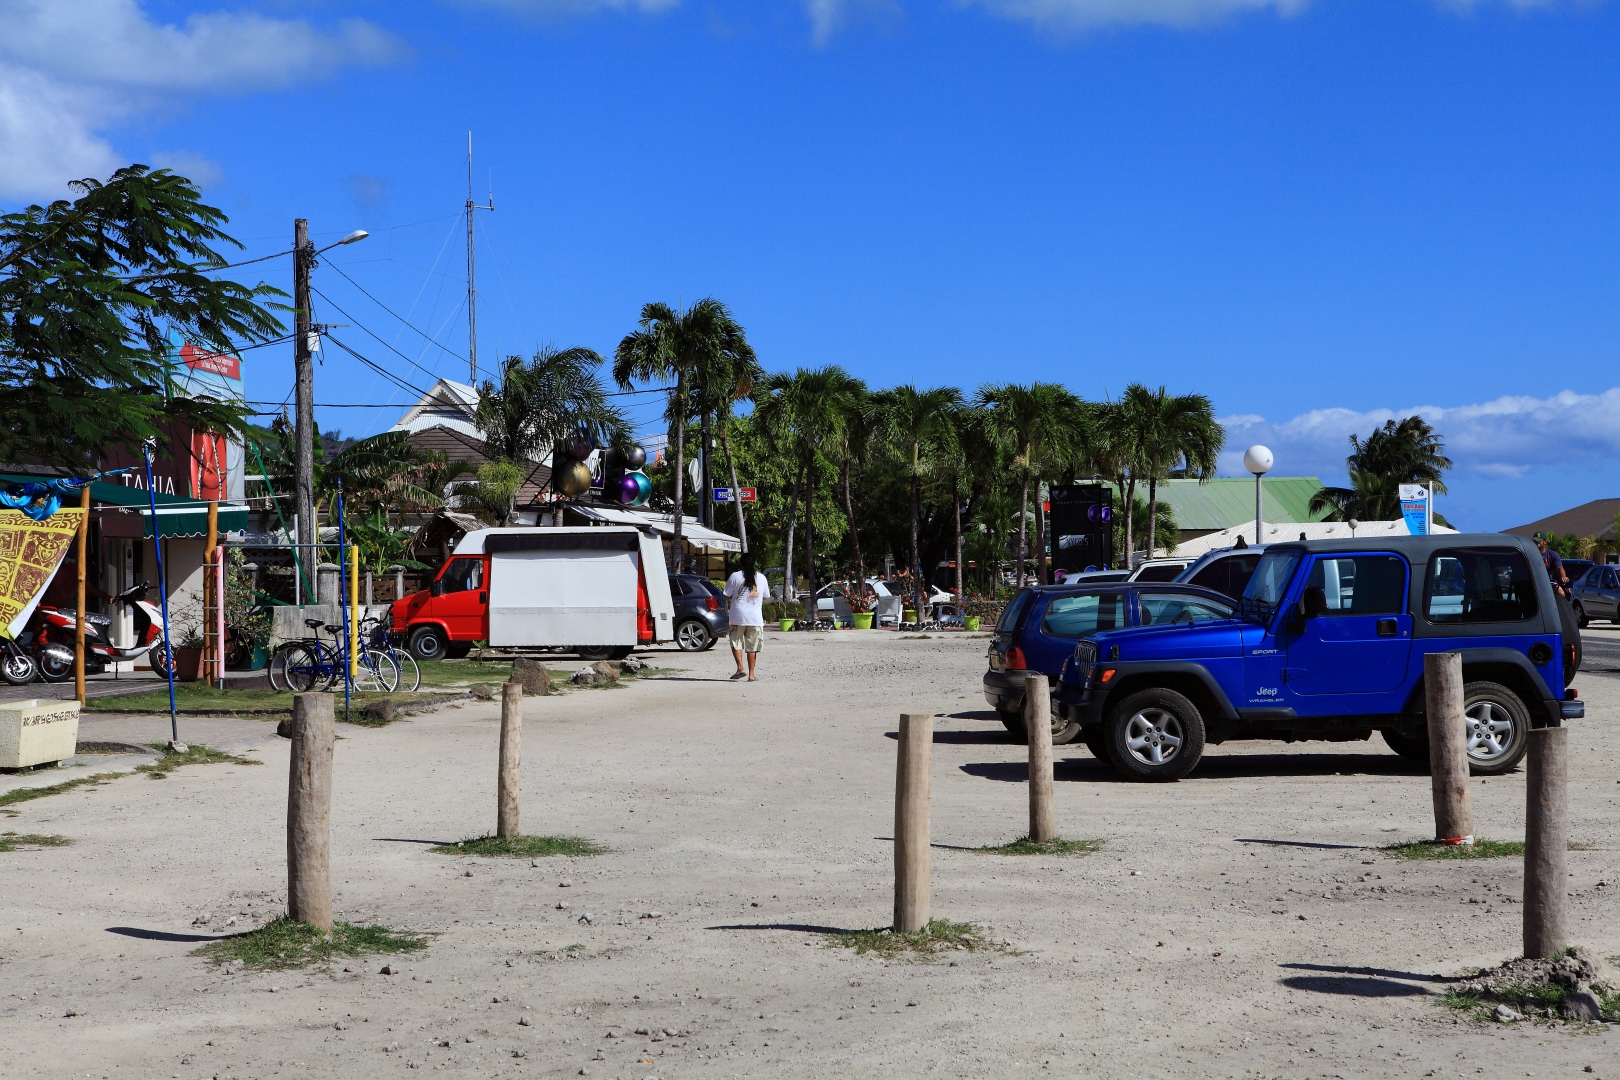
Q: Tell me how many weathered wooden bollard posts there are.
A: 6